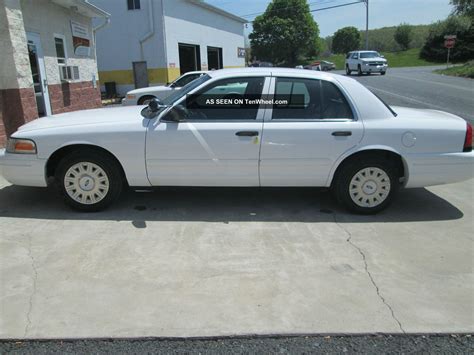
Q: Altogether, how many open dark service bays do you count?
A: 2